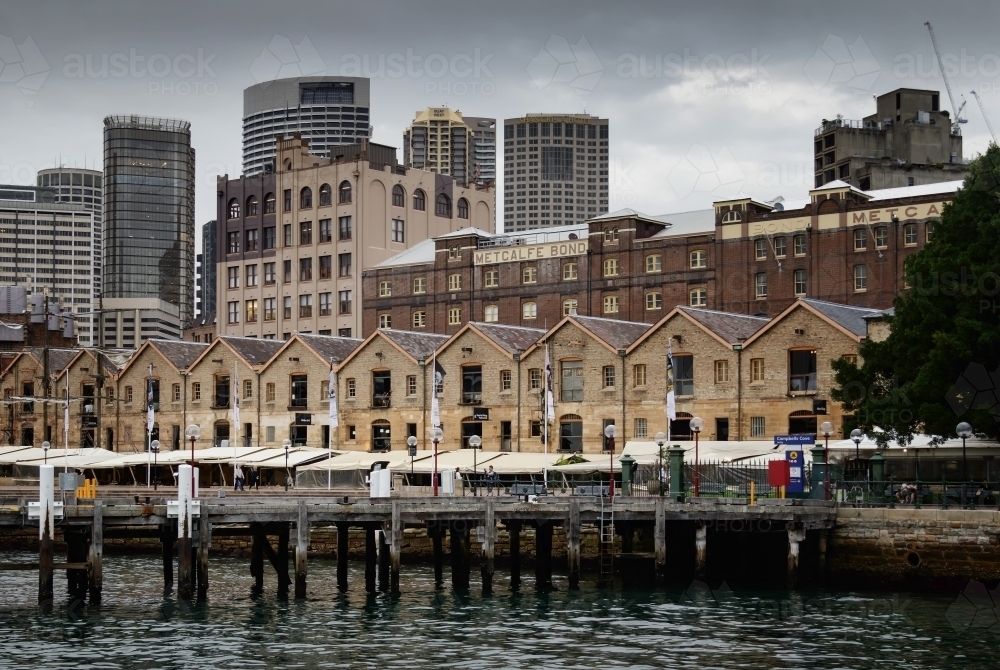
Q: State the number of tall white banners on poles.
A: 7